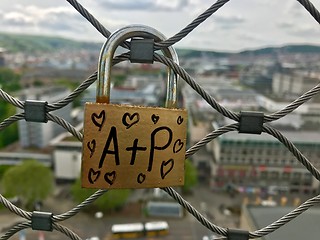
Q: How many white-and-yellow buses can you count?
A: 1